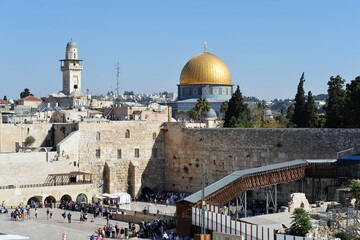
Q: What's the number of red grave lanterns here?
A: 0